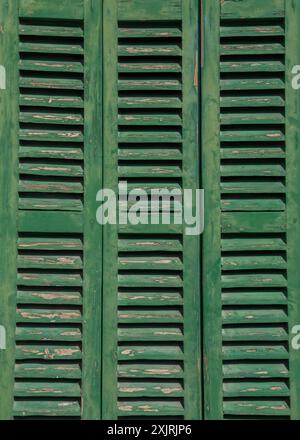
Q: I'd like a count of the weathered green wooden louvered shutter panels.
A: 3